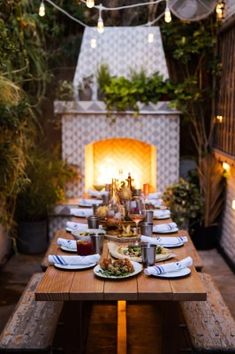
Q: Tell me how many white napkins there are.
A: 12